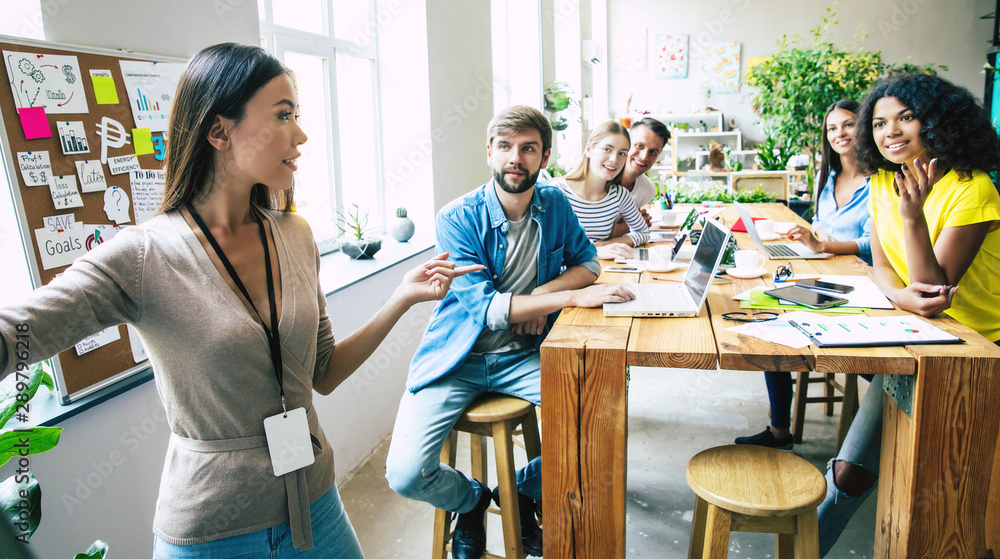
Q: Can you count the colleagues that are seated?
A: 5